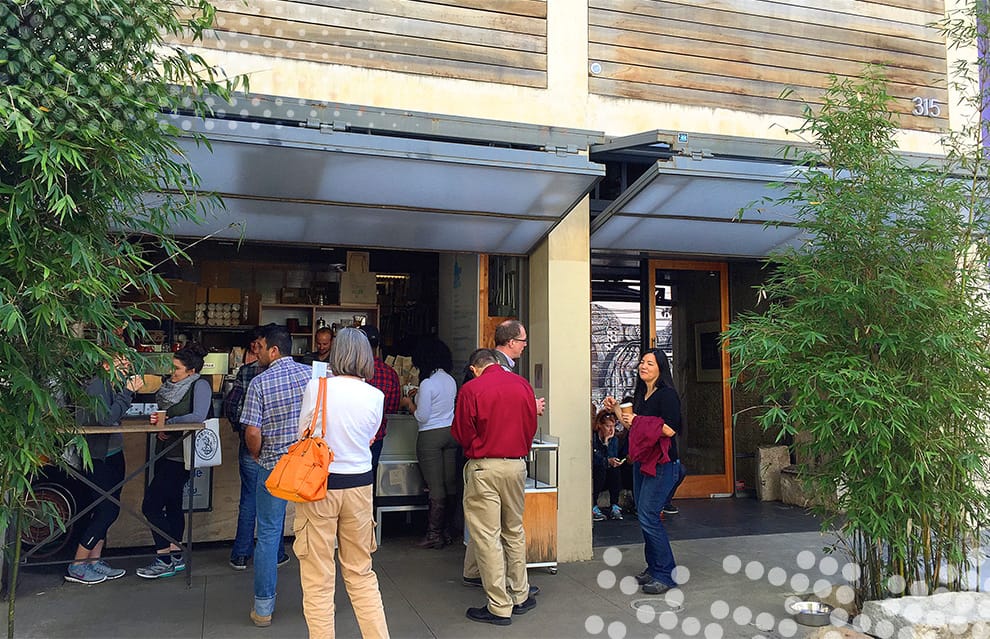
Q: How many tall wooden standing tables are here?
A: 1